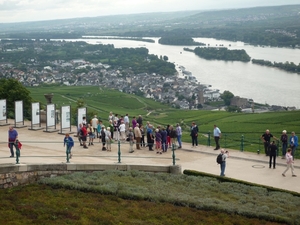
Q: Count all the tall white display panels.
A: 6